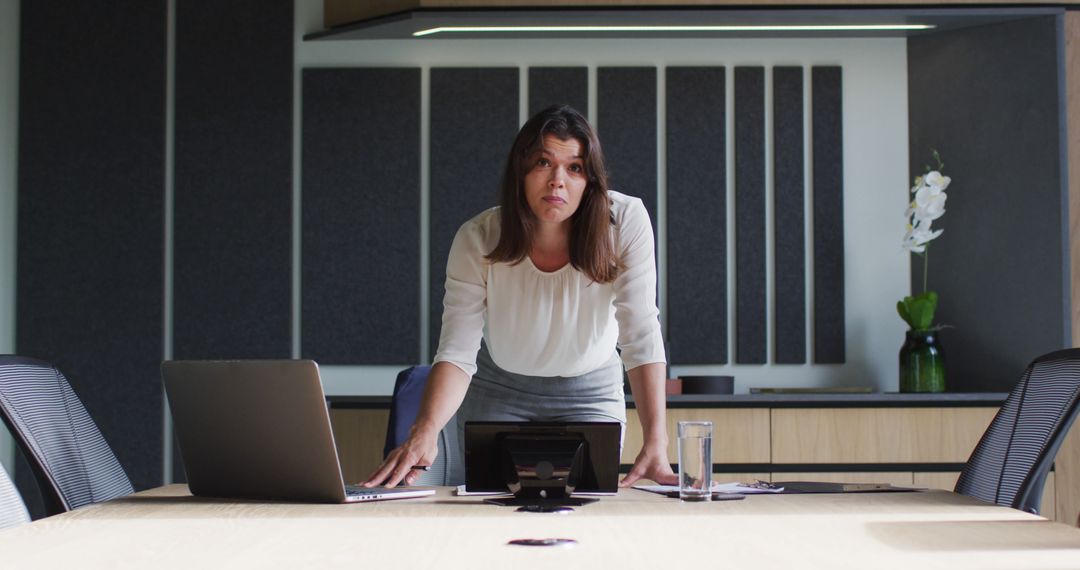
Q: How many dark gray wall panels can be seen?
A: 10